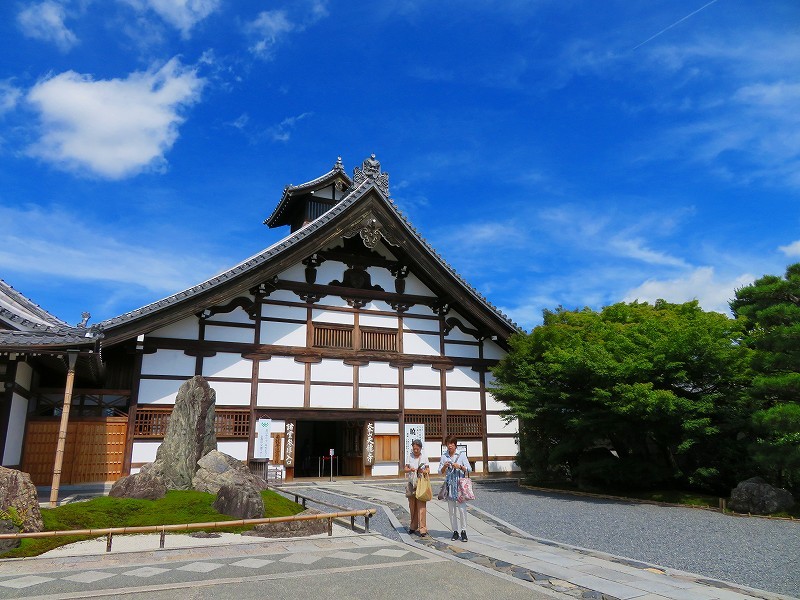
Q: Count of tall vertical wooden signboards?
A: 2